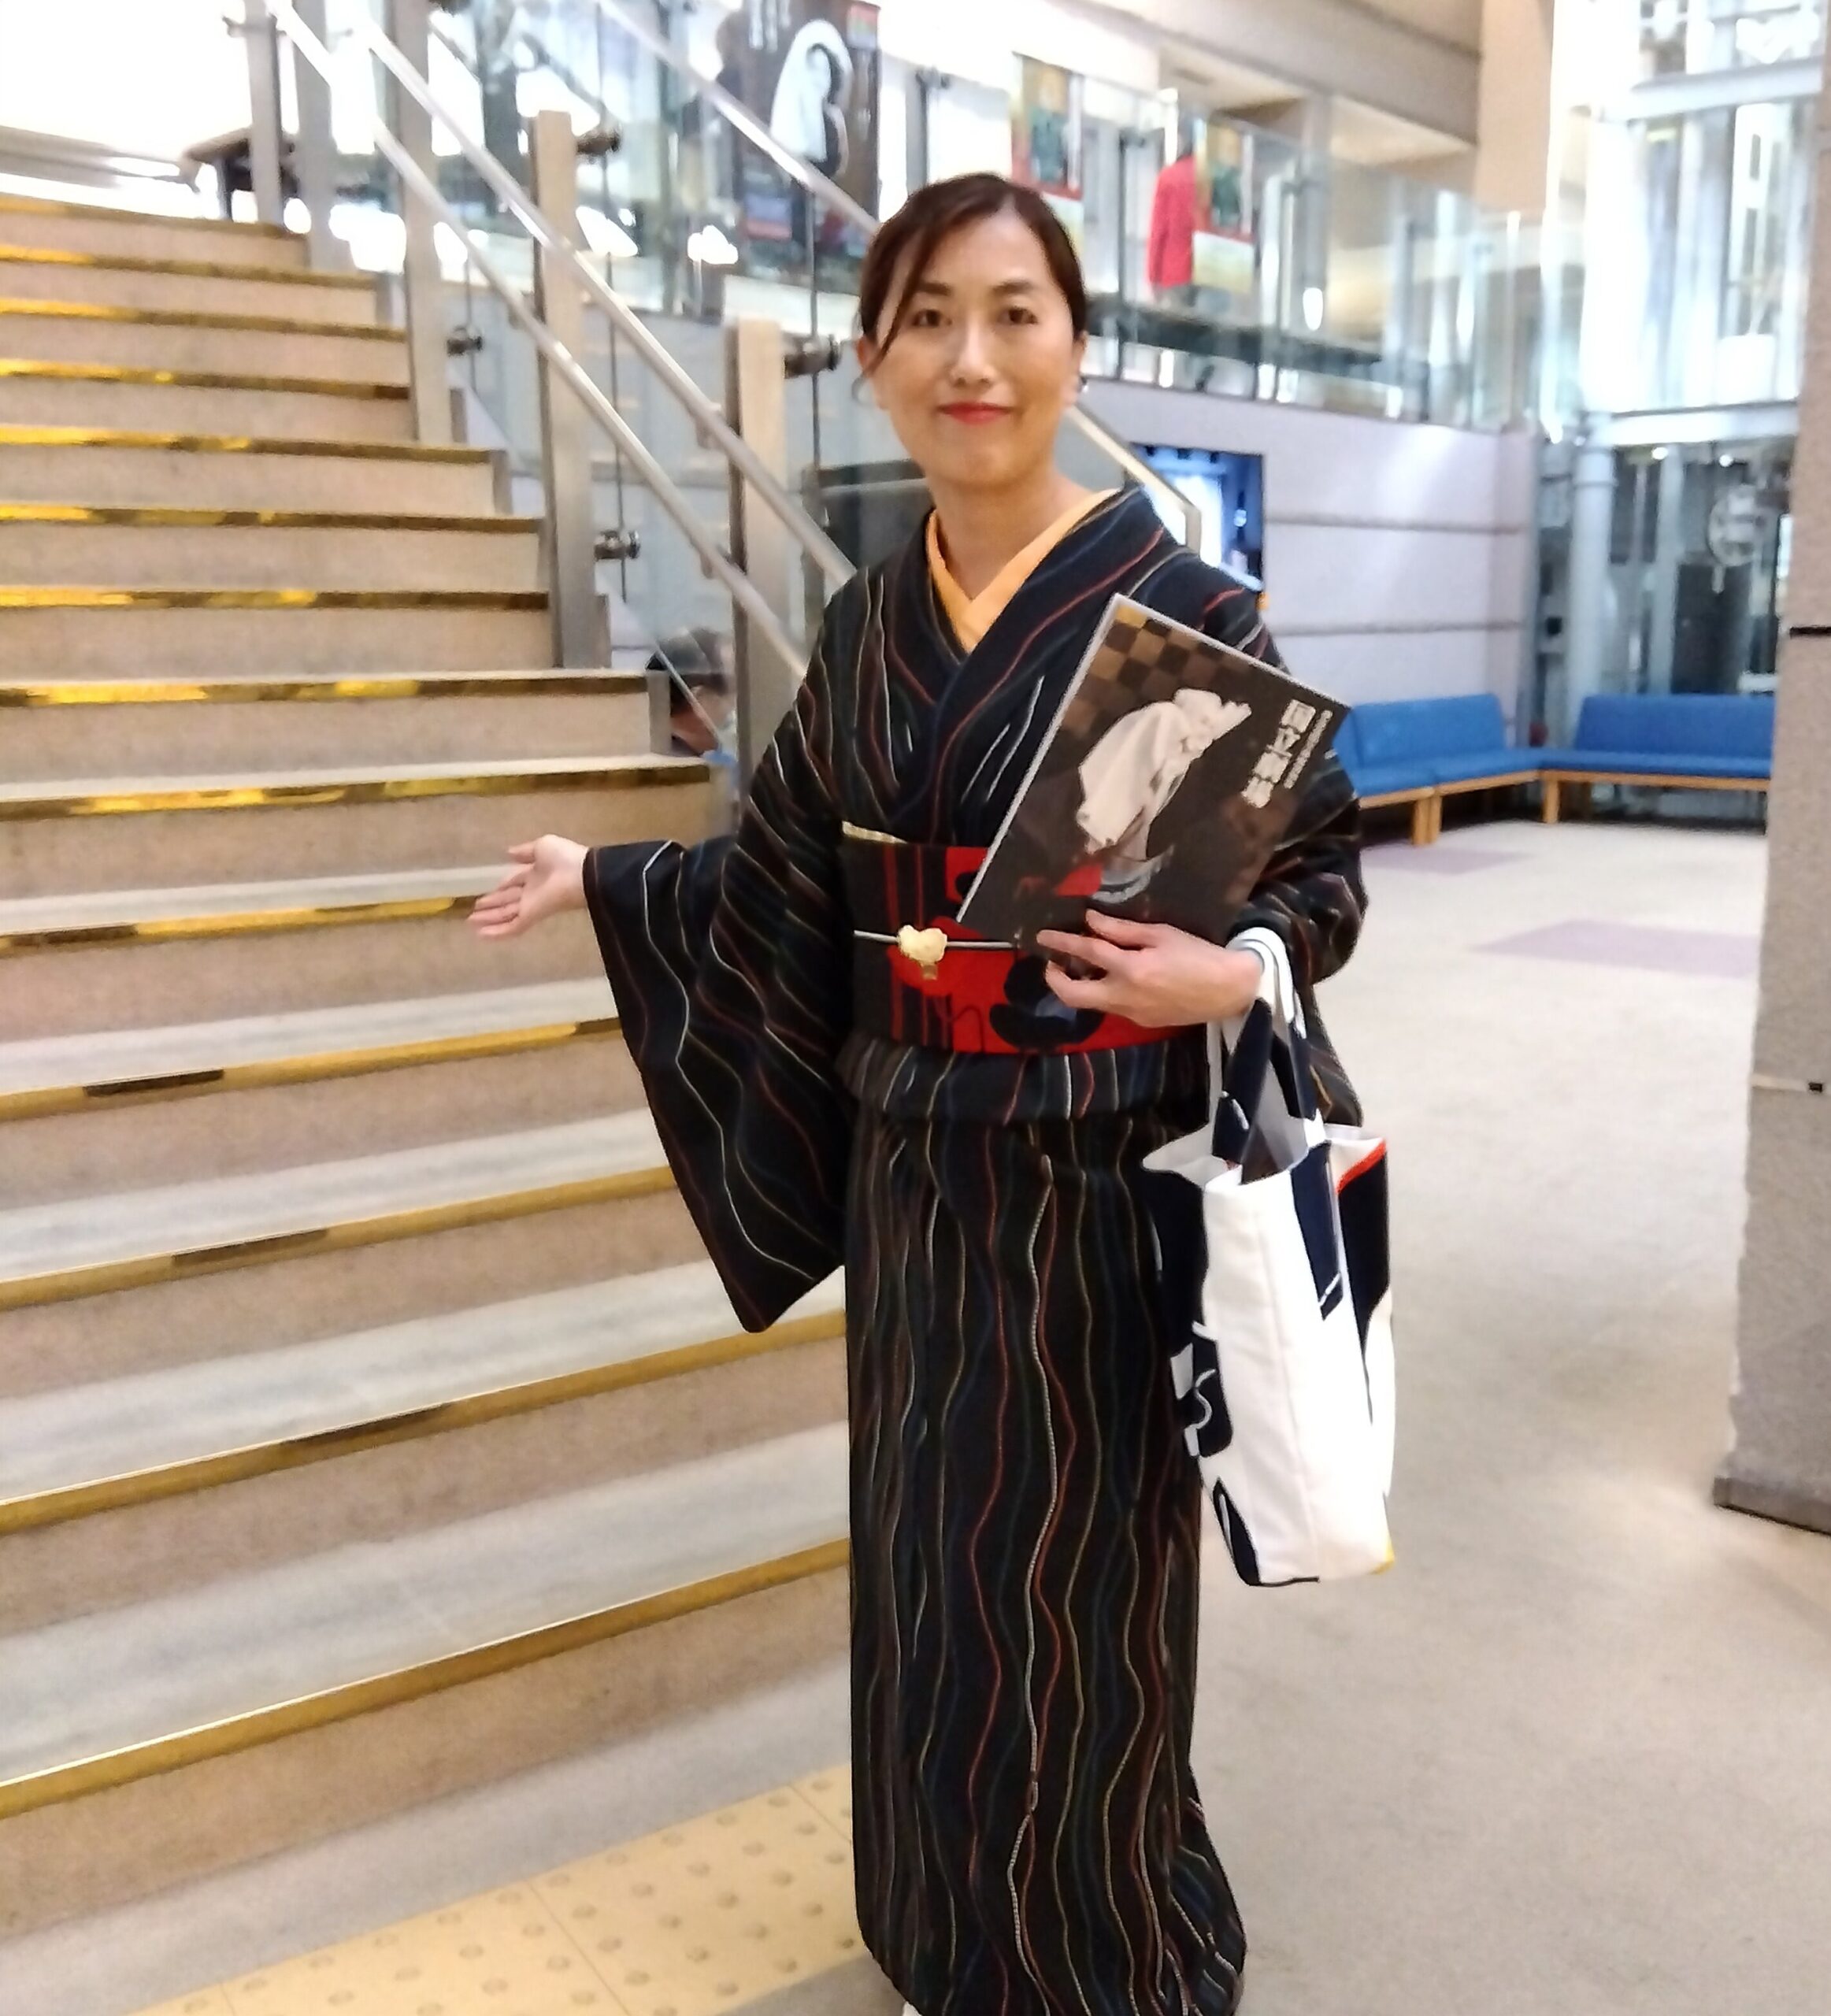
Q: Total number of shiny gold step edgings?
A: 14